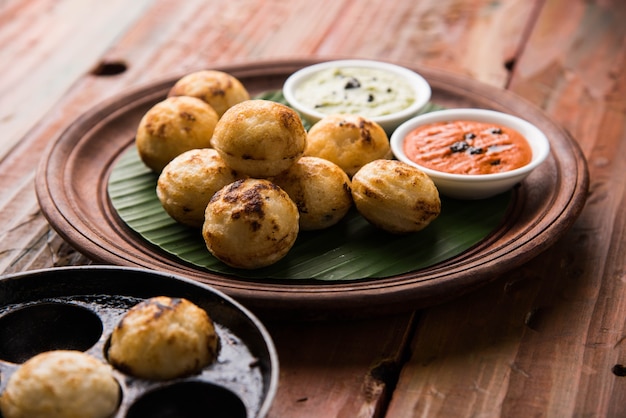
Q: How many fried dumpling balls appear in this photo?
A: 10